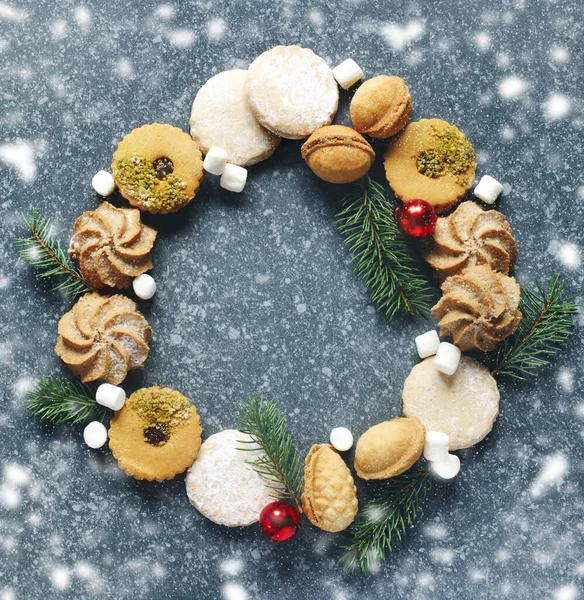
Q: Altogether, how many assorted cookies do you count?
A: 15